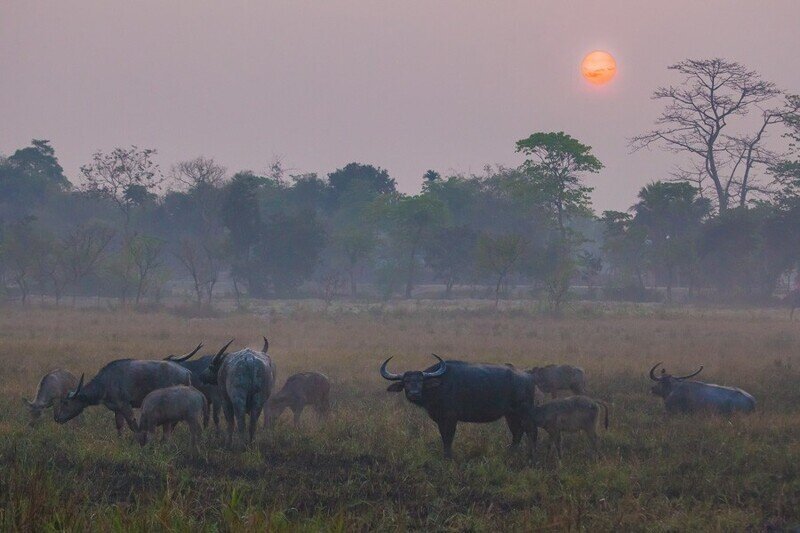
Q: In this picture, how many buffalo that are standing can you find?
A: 9